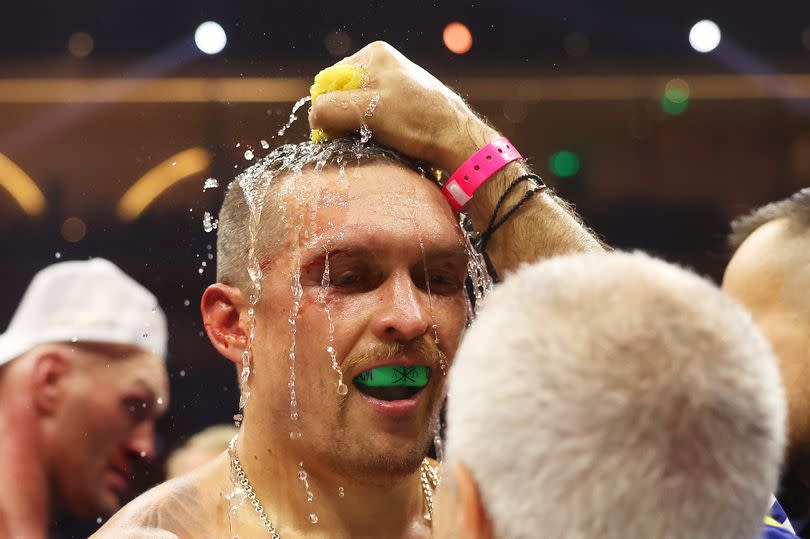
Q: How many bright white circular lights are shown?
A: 2